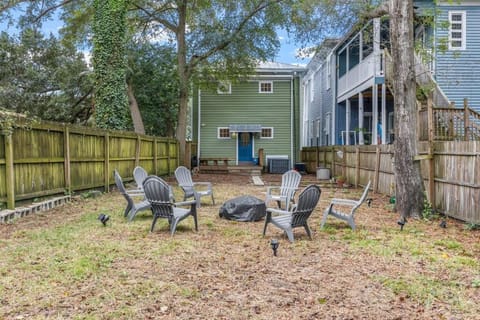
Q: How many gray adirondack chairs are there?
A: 7